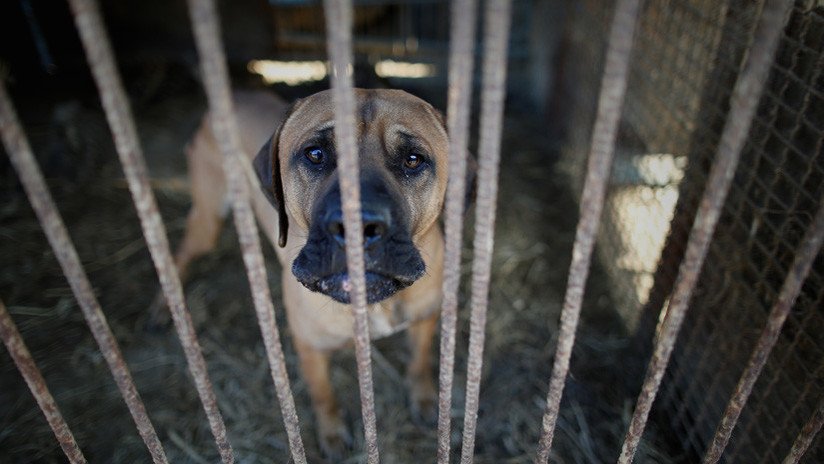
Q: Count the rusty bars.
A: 11